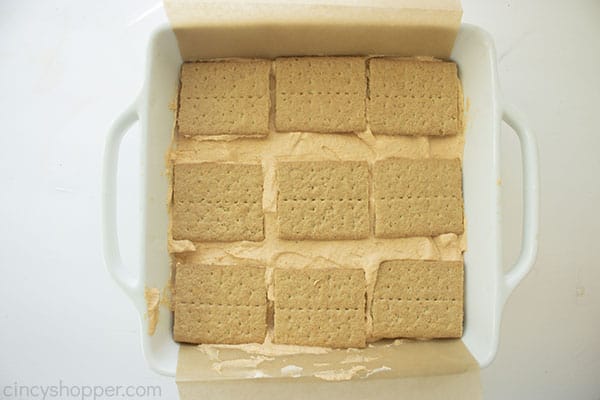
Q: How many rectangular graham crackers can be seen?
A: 9